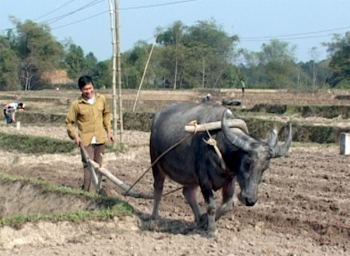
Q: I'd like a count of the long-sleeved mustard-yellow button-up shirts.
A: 1